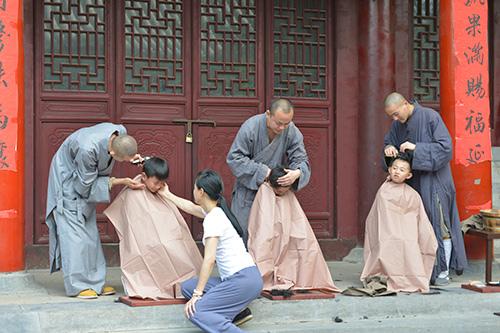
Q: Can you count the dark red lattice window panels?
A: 5